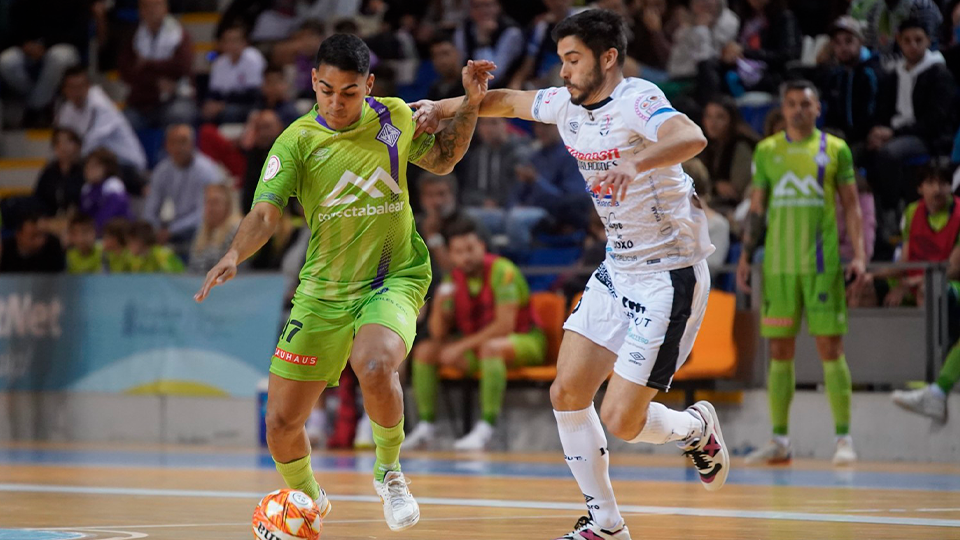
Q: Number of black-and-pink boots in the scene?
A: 2